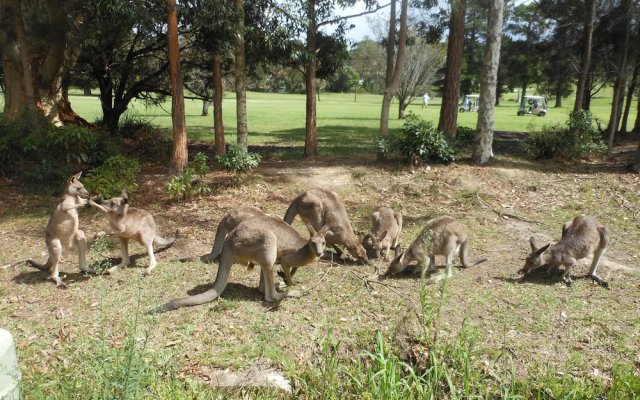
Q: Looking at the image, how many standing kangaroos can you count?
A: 2